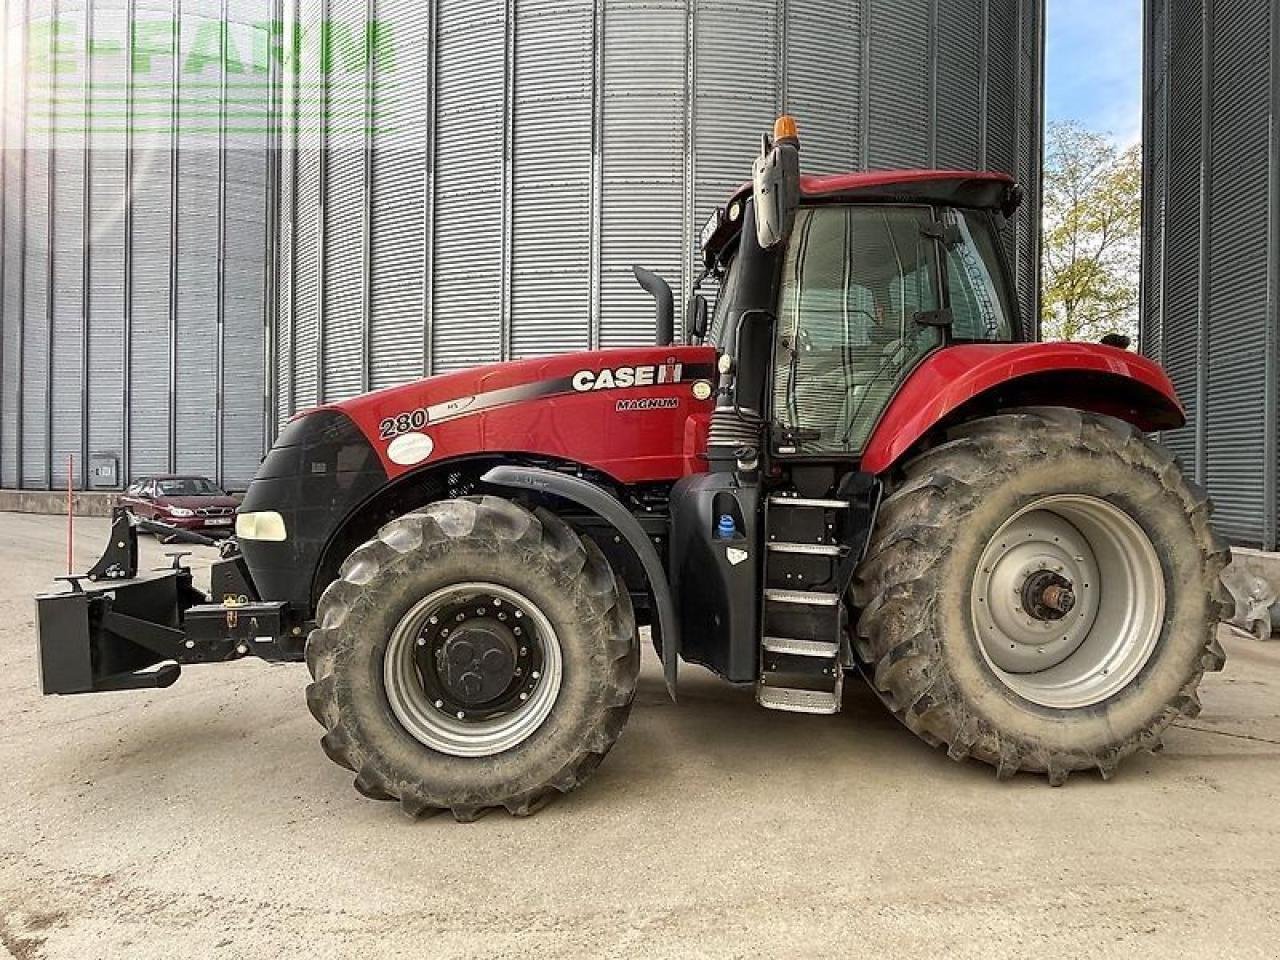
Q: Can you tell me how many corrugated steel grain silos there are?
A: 3